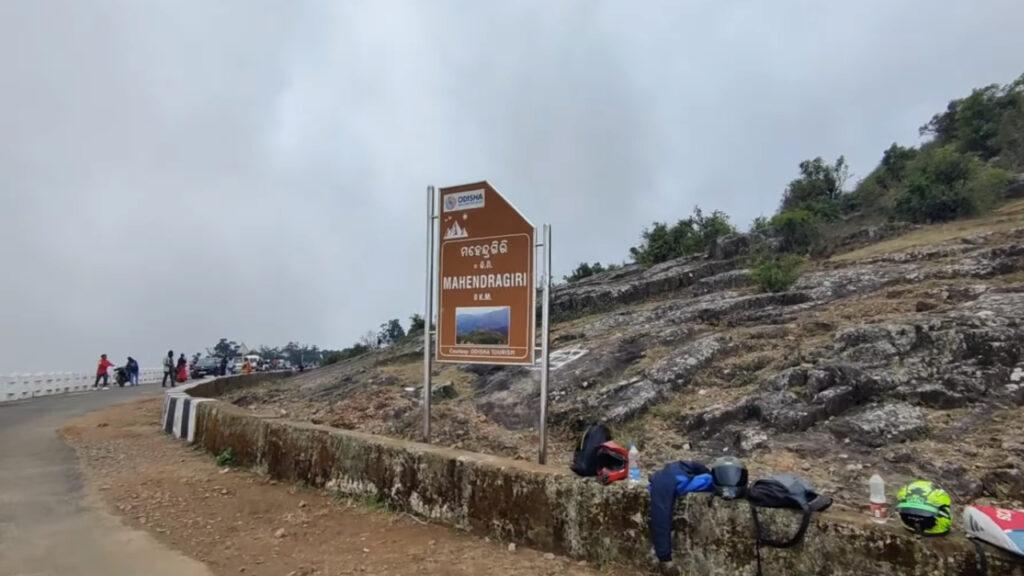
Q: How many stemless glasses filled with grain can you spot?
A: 0